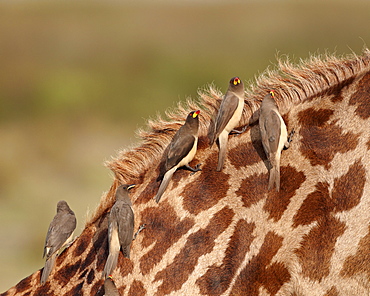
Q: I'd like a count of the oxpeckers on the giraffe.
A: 6